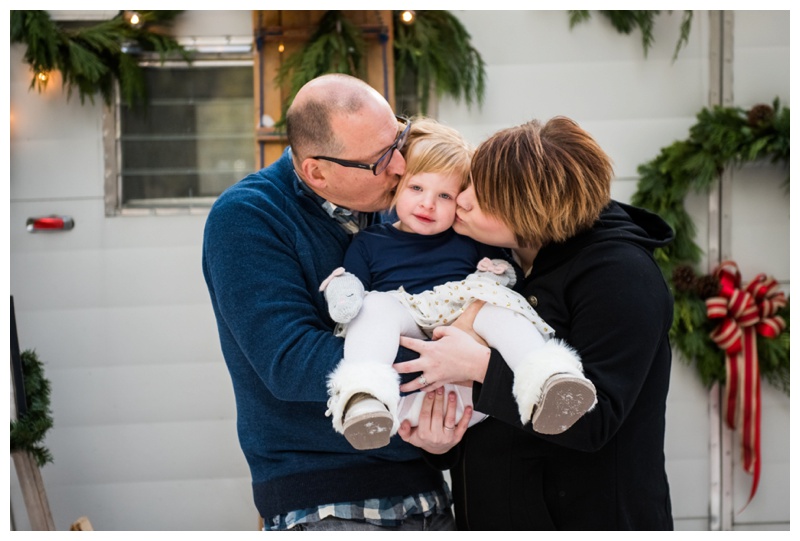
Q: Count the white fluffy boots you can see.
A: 2